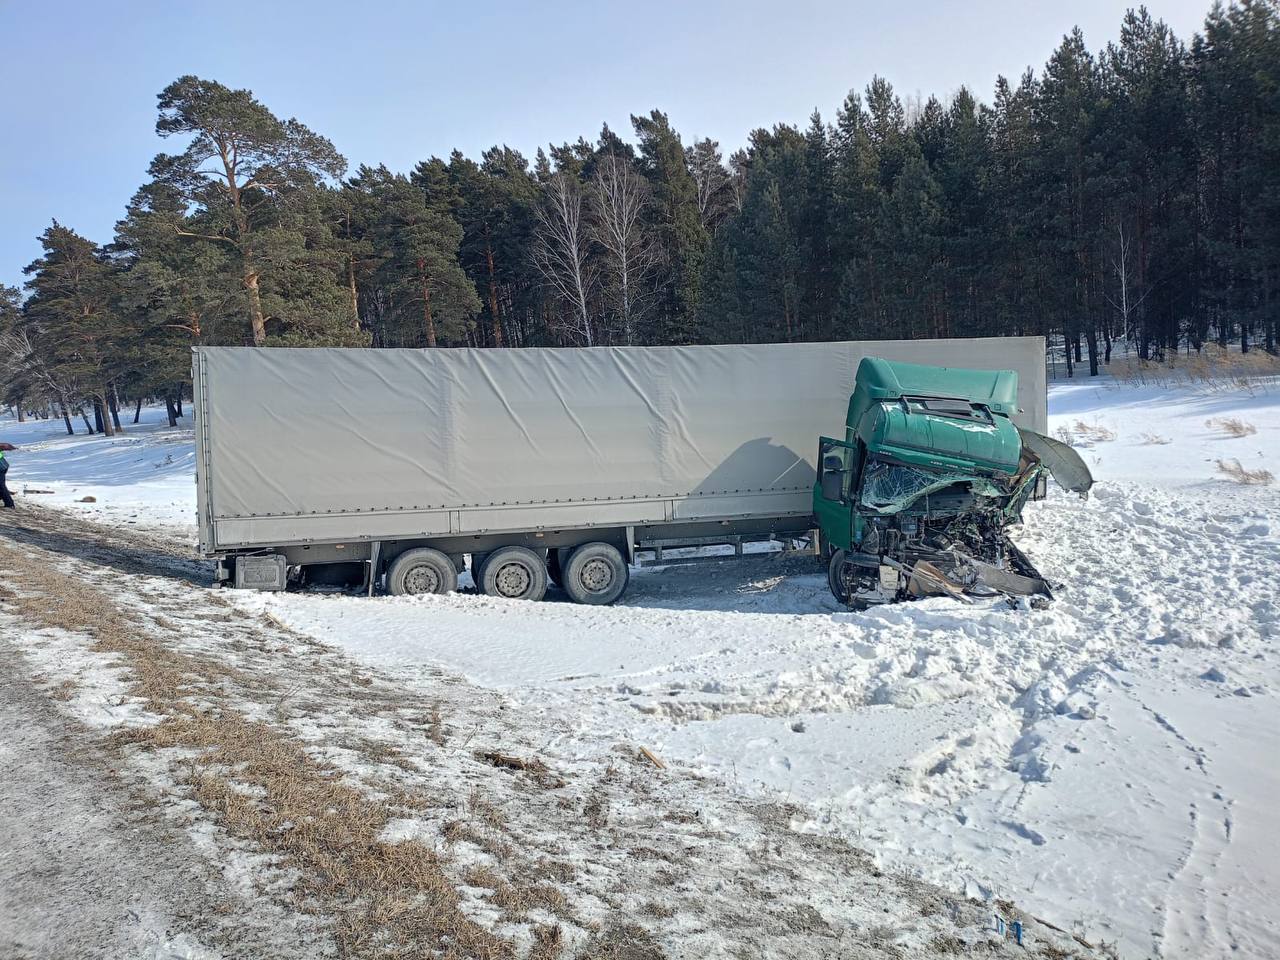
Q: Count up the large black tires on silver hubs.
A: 3